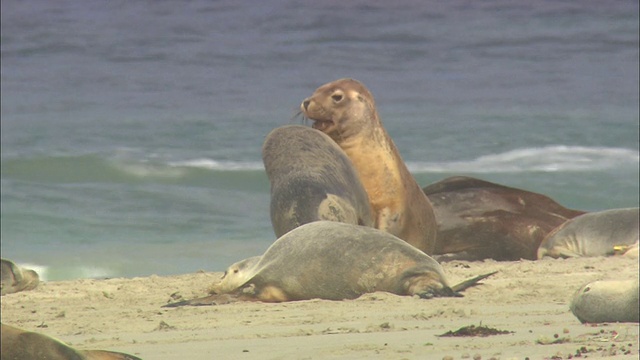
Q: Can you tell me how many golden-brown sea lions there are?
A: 1